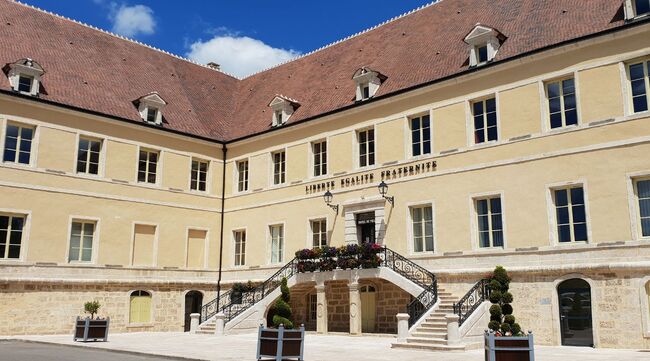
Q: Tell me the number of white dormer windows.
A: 6